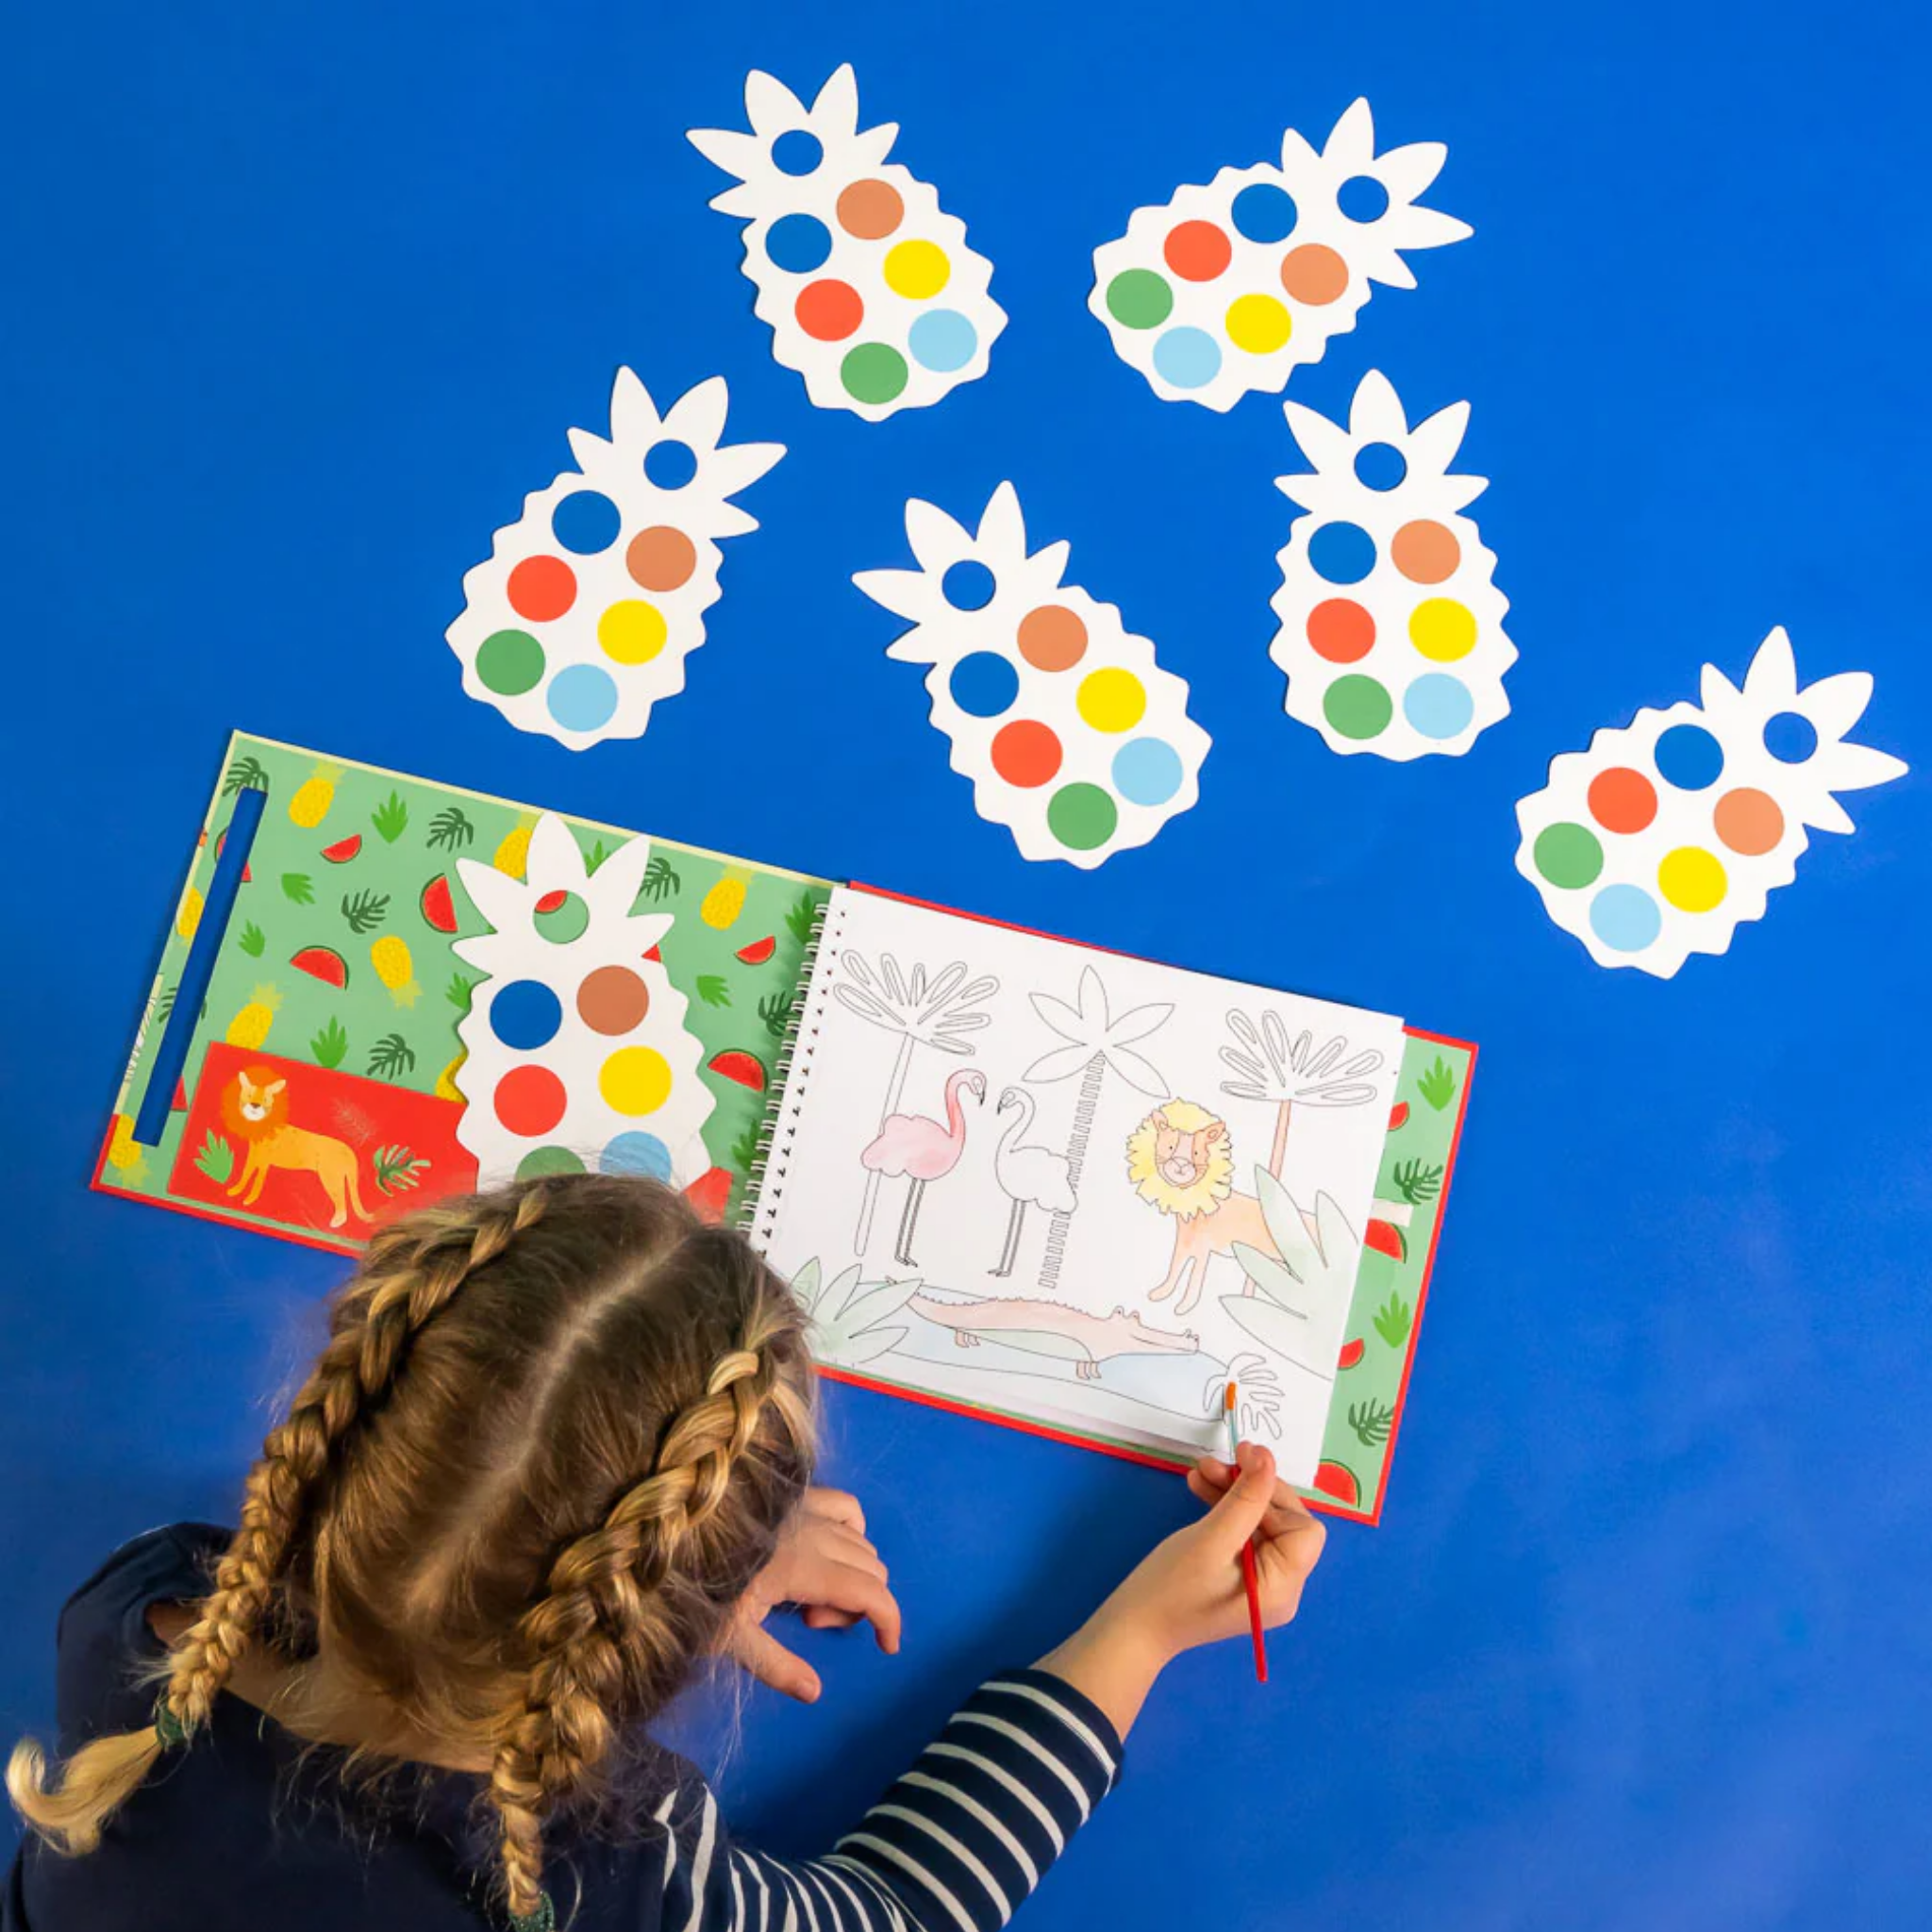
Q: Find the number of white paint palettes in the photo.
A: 7